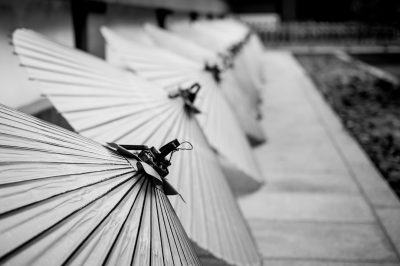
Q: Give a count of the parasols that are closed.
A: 0